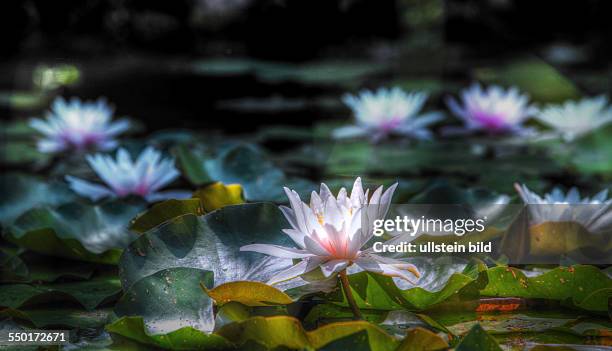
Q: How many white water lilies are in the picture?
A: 7